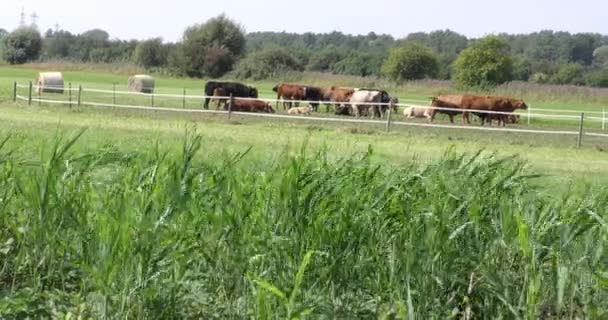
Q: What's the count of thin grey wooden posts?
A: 11